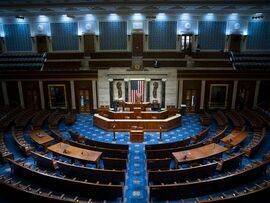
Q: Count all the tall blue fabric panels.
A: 6